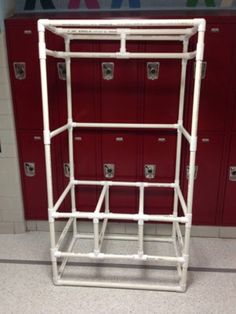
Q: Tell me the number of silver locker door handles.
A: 11